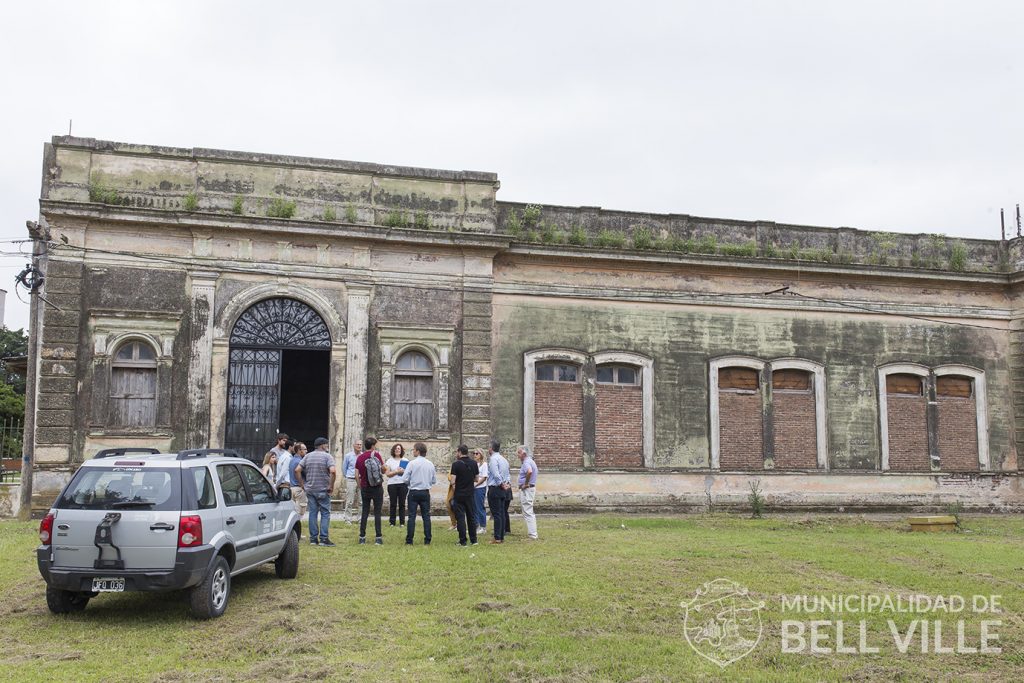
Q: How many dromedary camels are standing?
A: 0